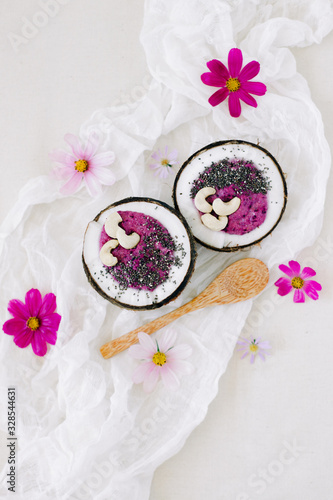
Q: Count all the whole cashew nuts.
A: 6